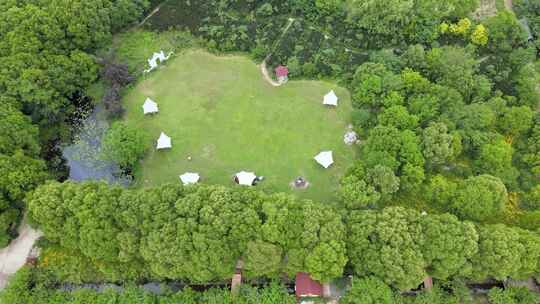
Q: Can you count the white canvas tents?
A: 6